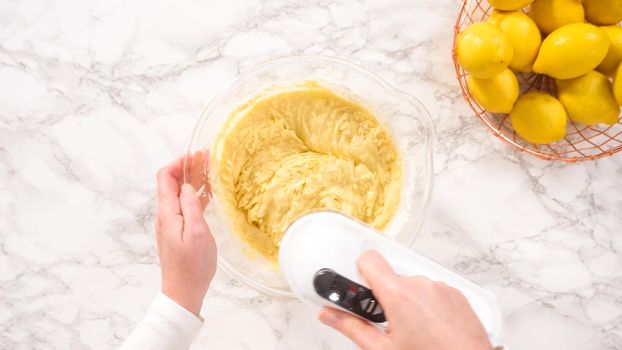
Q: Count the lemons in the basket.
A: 11